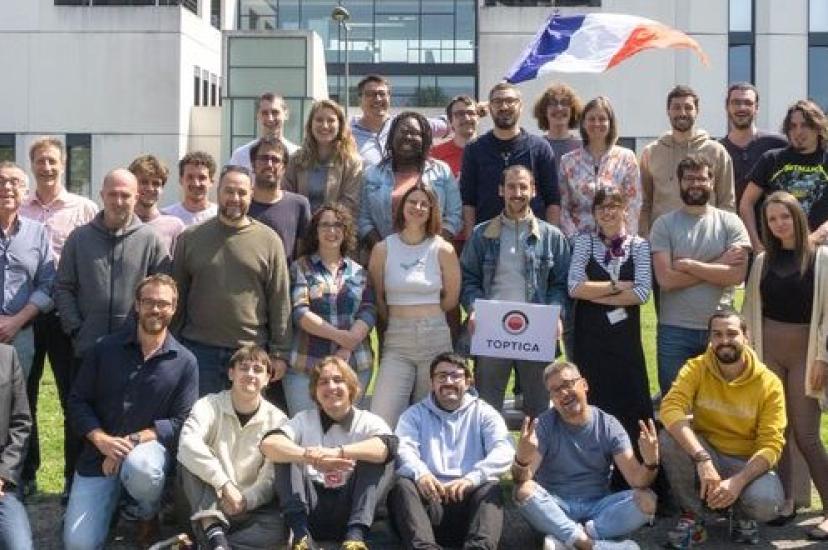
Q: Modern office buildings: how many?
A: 1